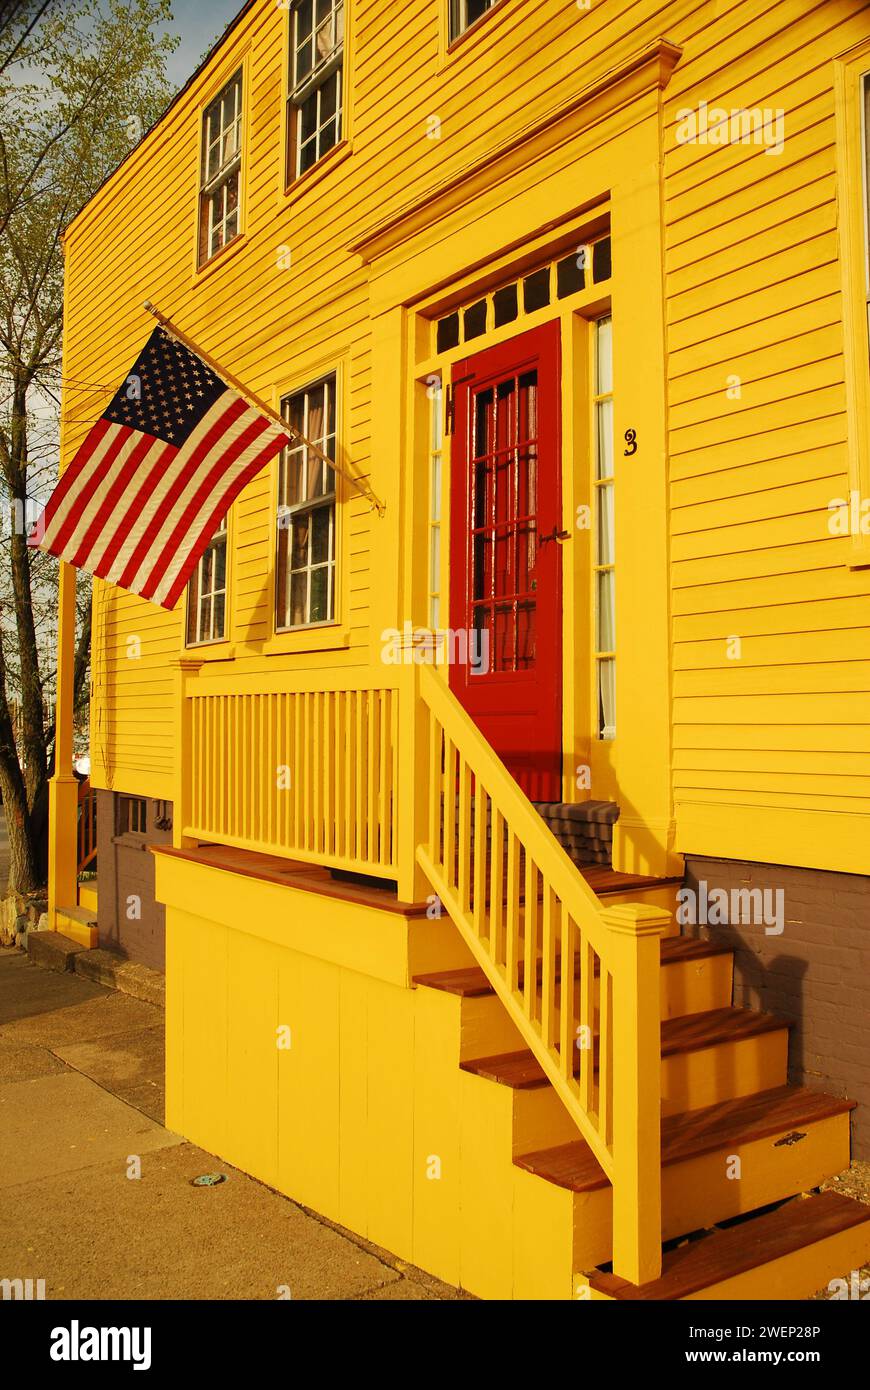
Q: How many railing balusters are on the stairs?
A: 11